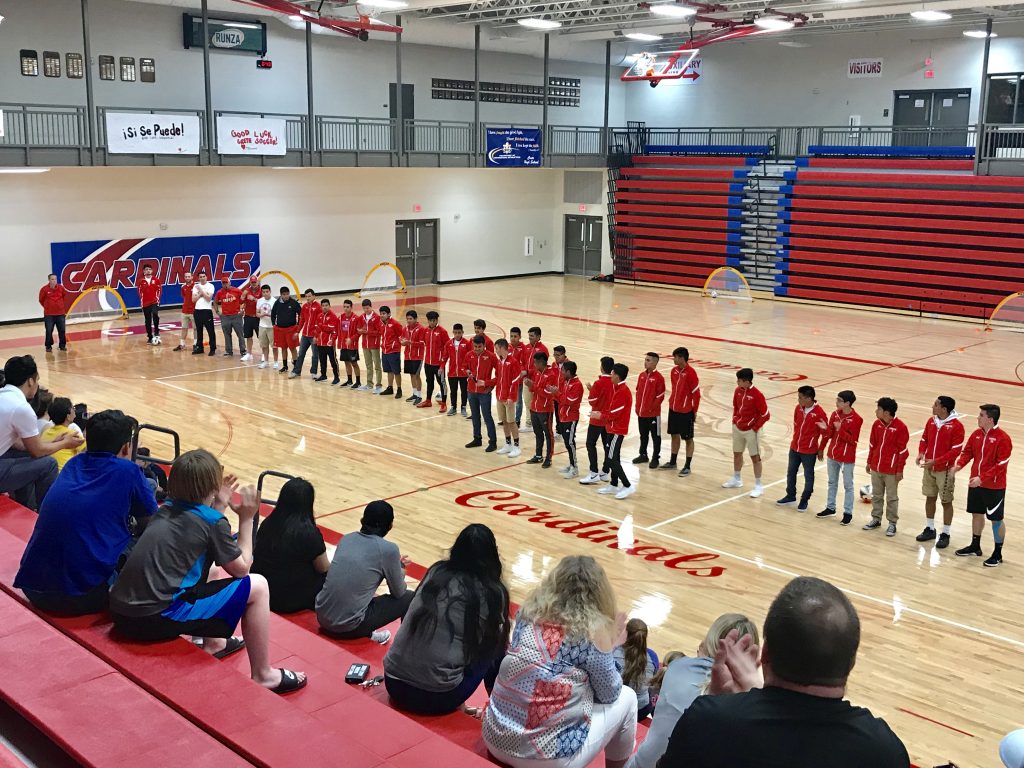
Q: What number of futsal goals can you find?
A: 5